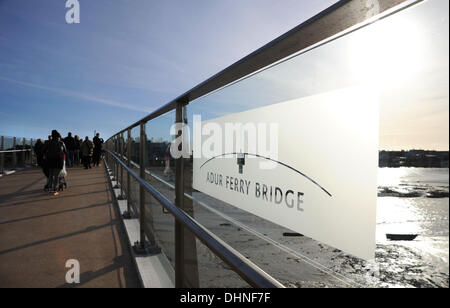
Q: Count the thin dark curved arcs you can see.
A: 1